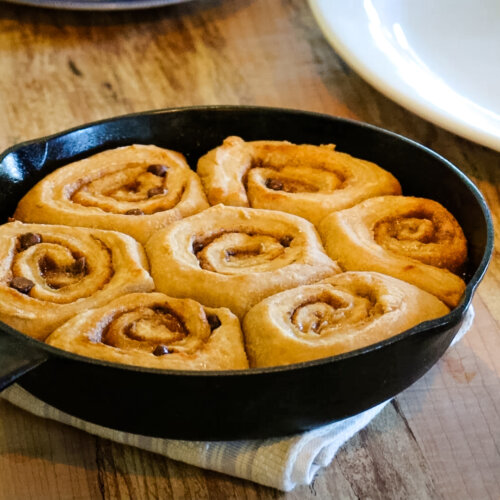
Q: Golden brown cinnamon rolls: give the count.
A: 7